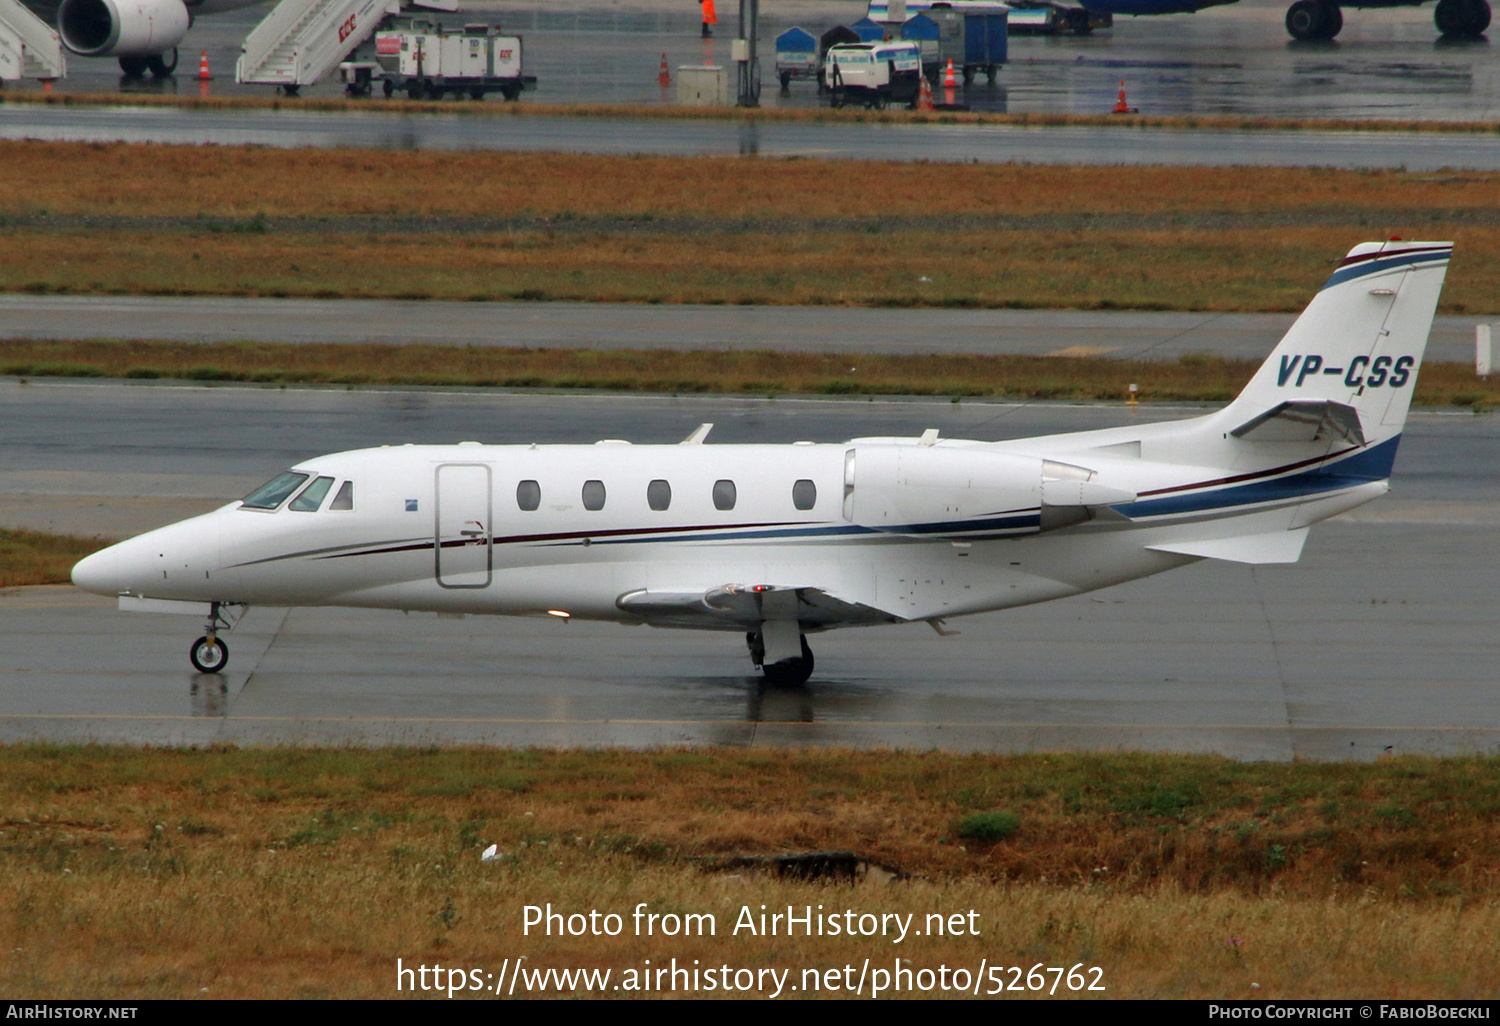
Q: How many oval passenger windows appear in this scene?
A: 5